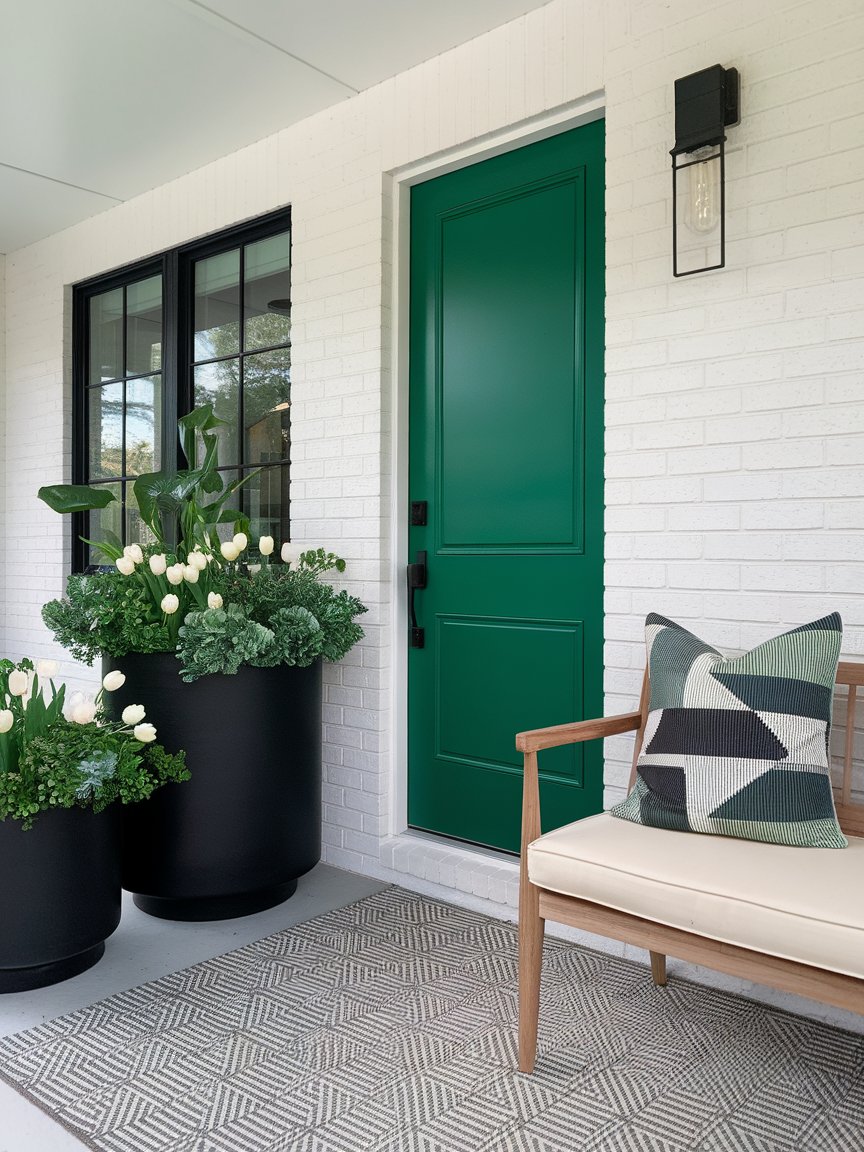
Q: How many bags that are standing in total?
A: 0